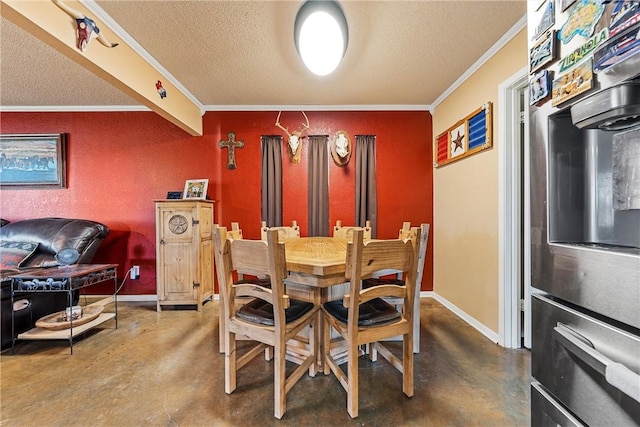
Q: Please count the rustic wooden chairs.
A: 6